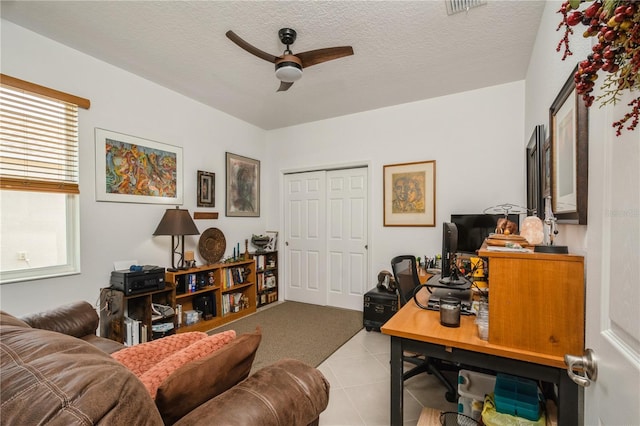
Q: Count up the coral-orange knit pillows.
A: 2